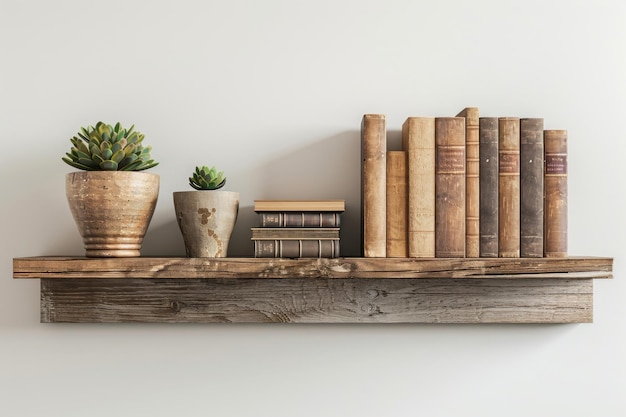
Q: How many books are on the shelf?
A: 13